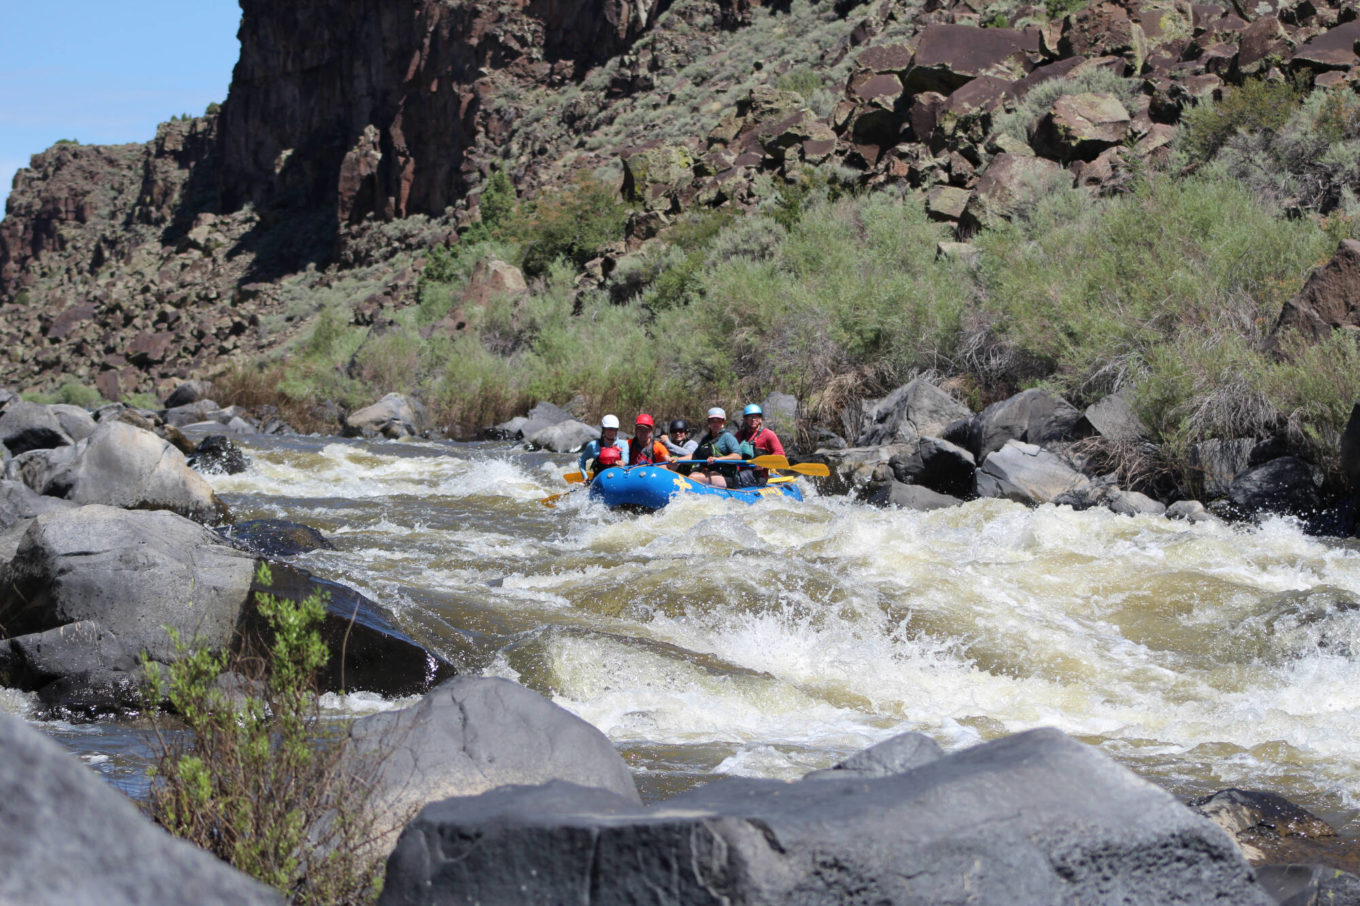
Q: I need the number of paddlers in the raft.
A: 5